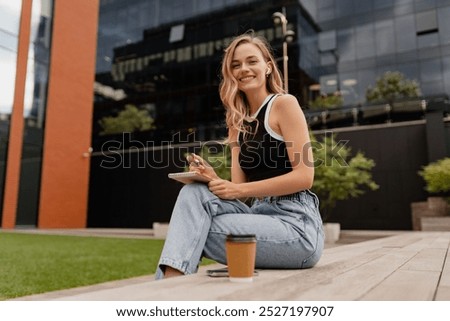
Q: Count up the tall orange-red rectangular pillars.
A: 2